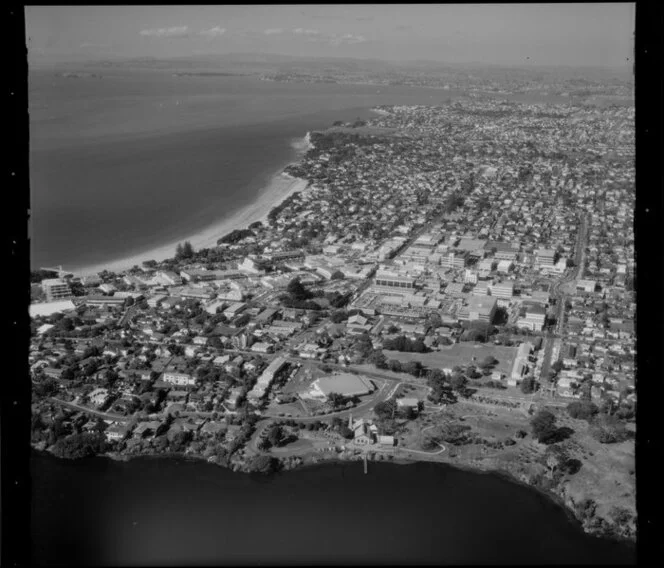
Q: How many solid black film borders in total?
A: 2